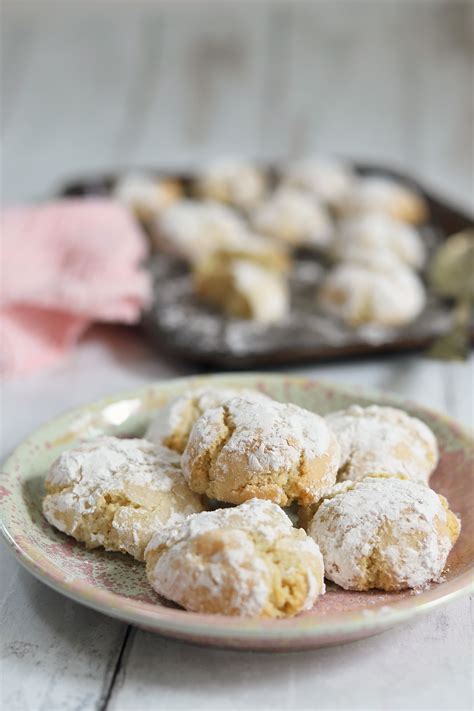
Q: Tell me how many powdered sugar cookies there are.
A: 15